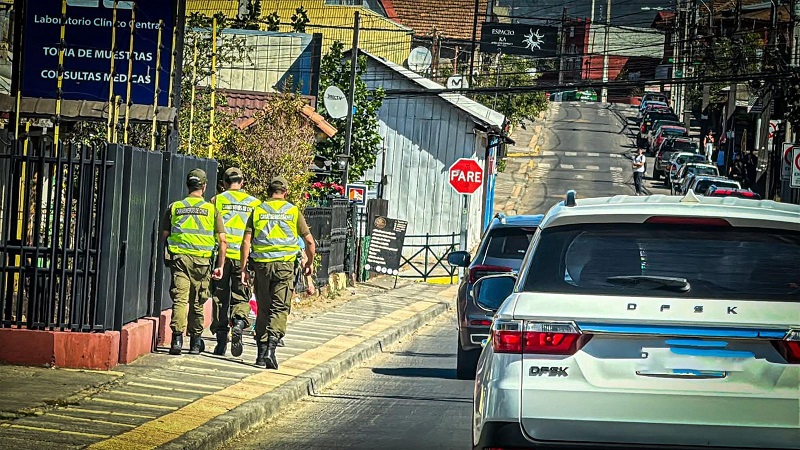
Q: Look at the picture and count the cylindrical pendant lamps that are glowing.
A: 0